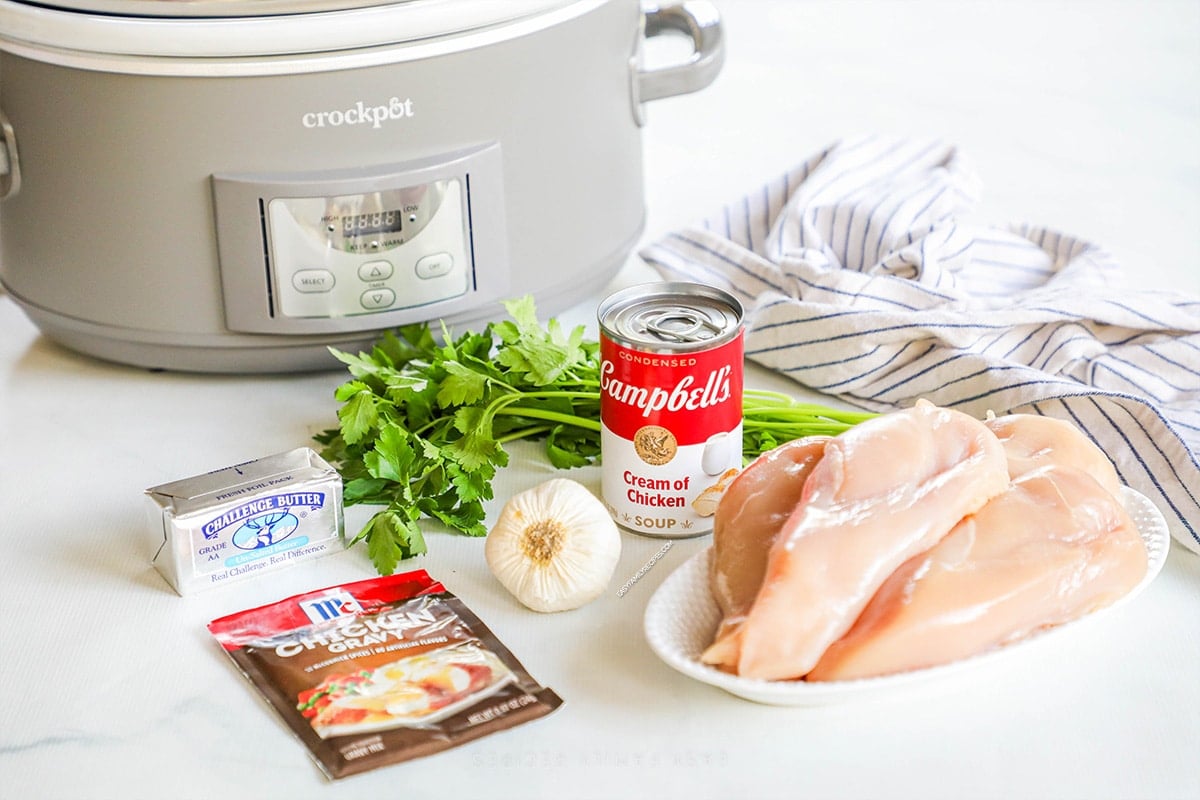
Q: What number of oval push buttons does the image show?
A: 4